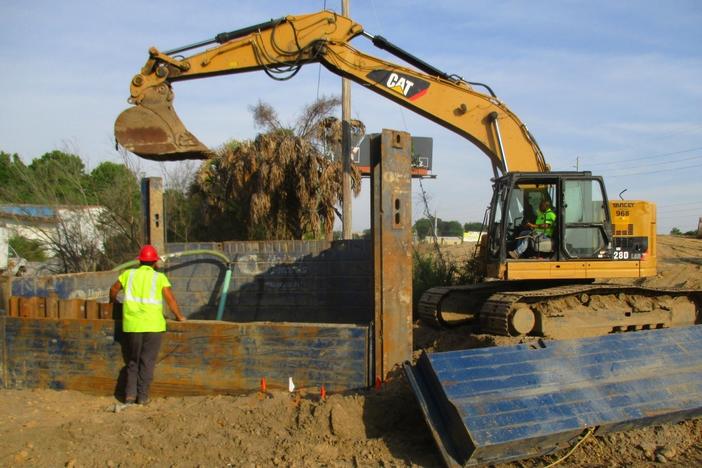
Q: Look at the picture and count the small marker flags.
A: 4